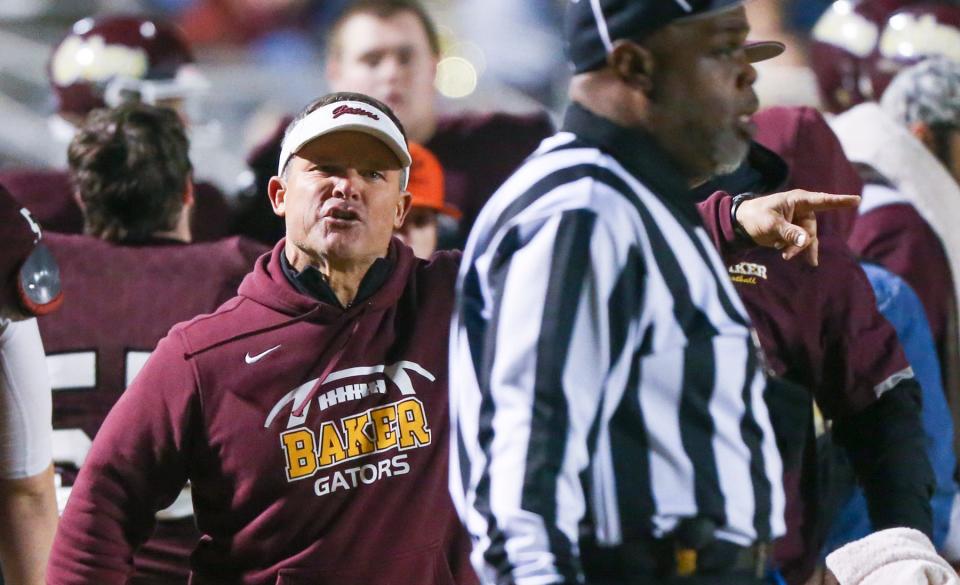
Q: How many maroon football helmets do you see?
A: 3